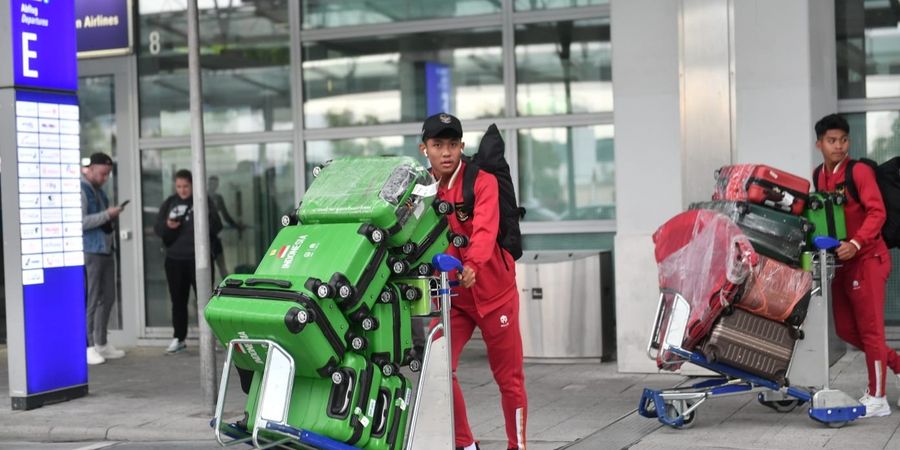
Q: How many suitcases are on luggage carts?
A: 13